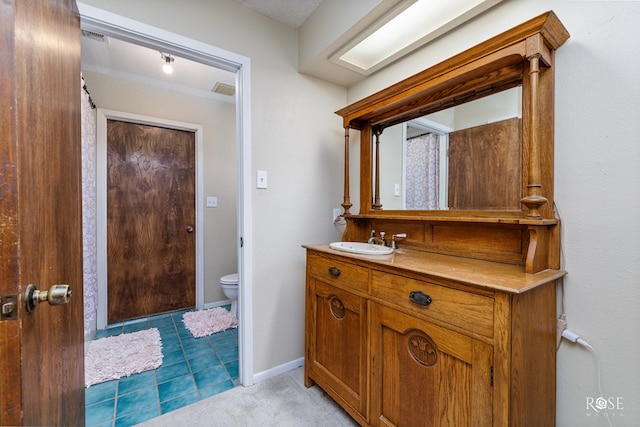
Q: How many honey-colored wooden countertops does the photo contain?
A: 1